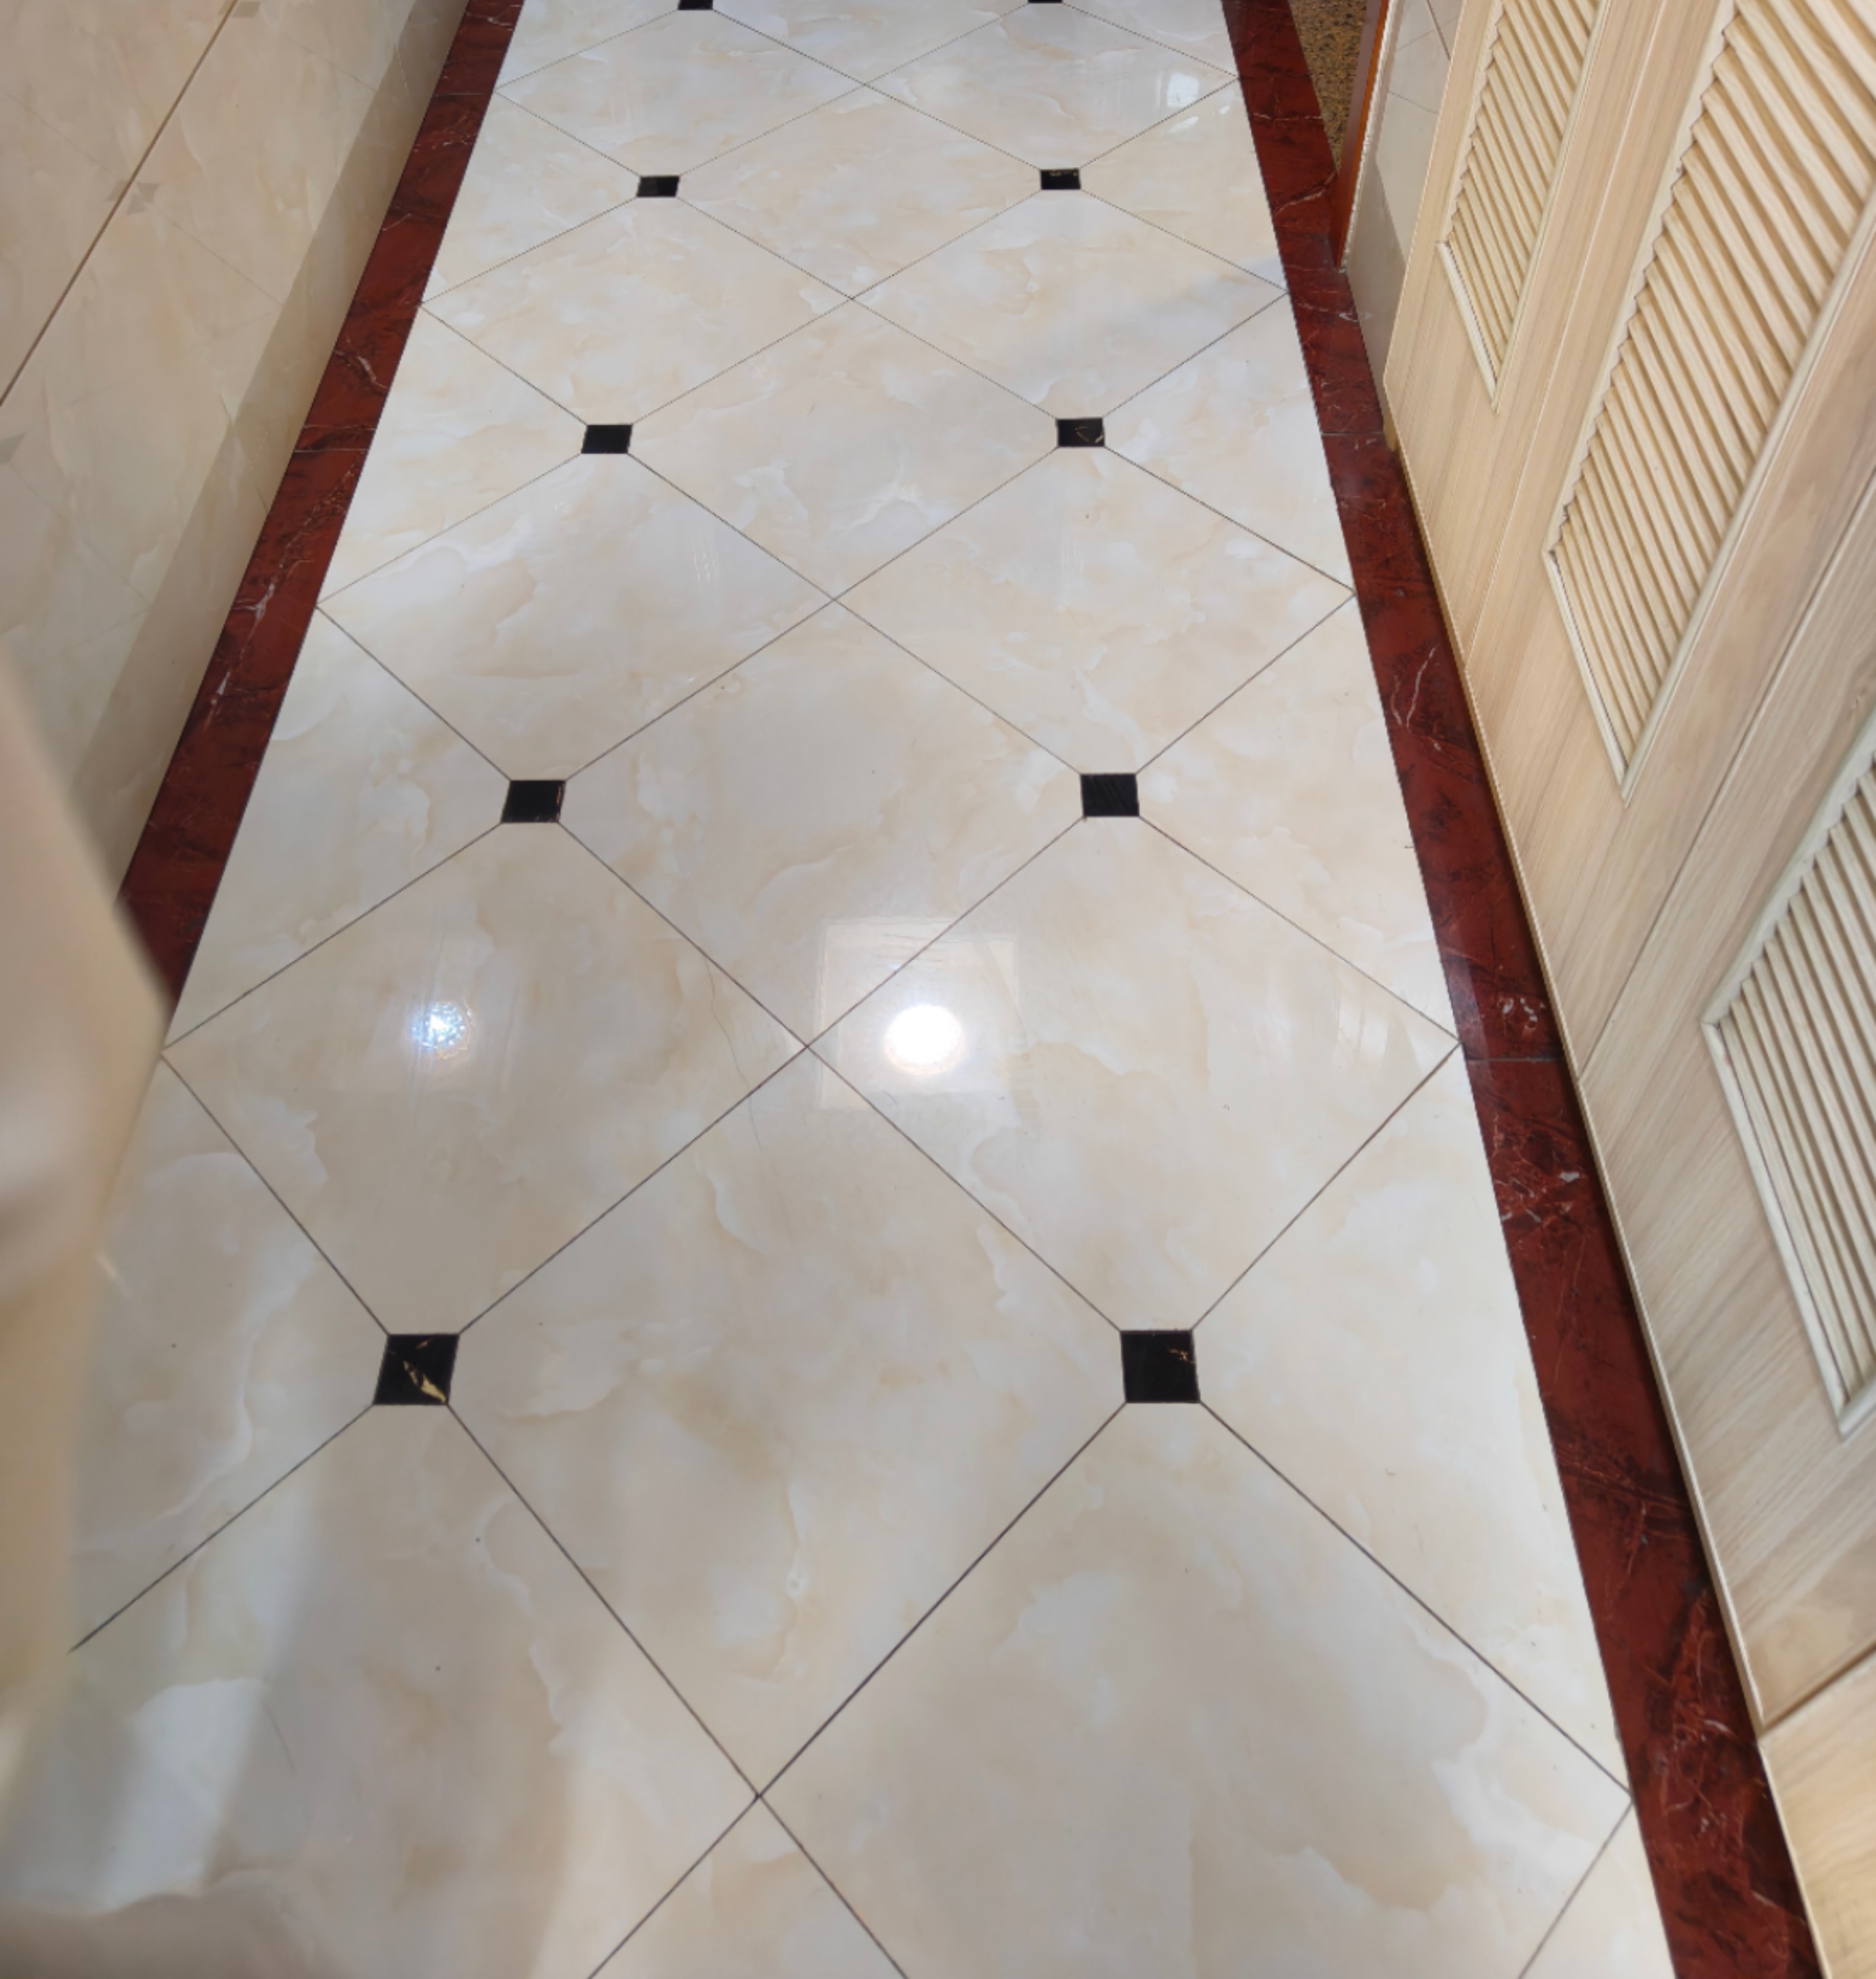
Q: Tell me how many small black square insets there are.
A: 10